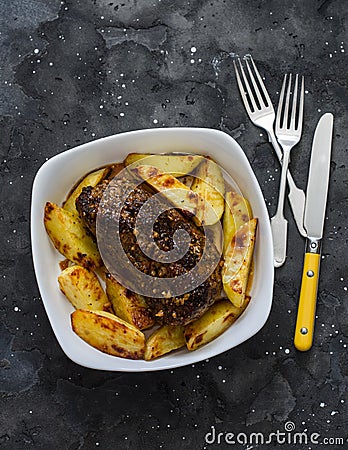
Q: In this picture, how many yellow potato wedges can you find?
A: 12